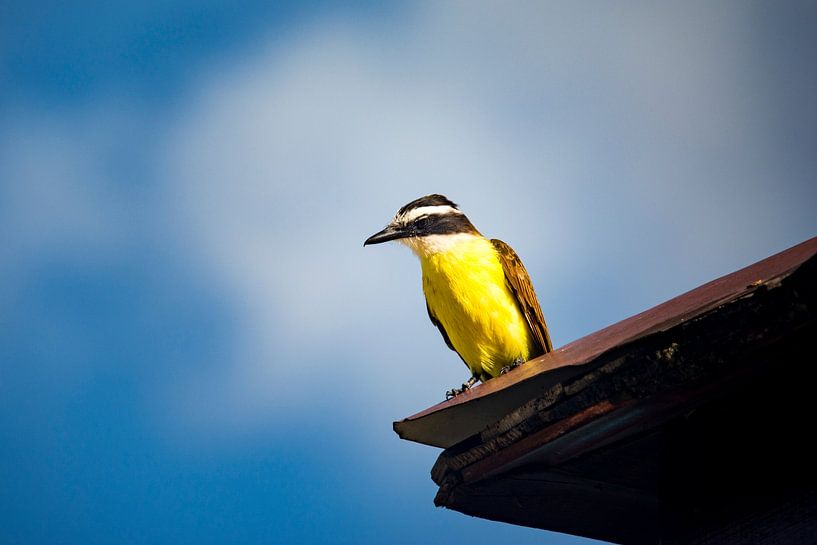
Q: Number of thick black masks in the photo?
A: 1